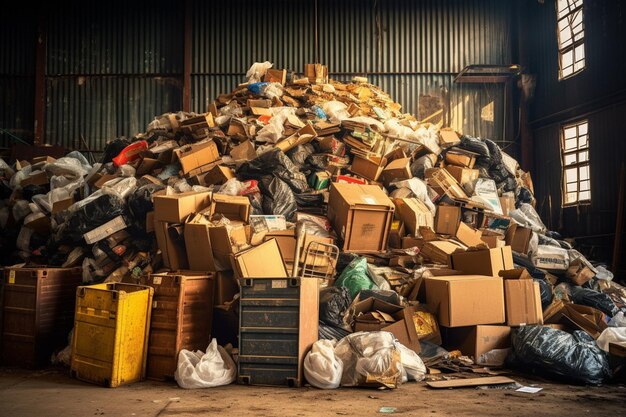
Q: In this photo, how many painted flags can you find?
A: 0